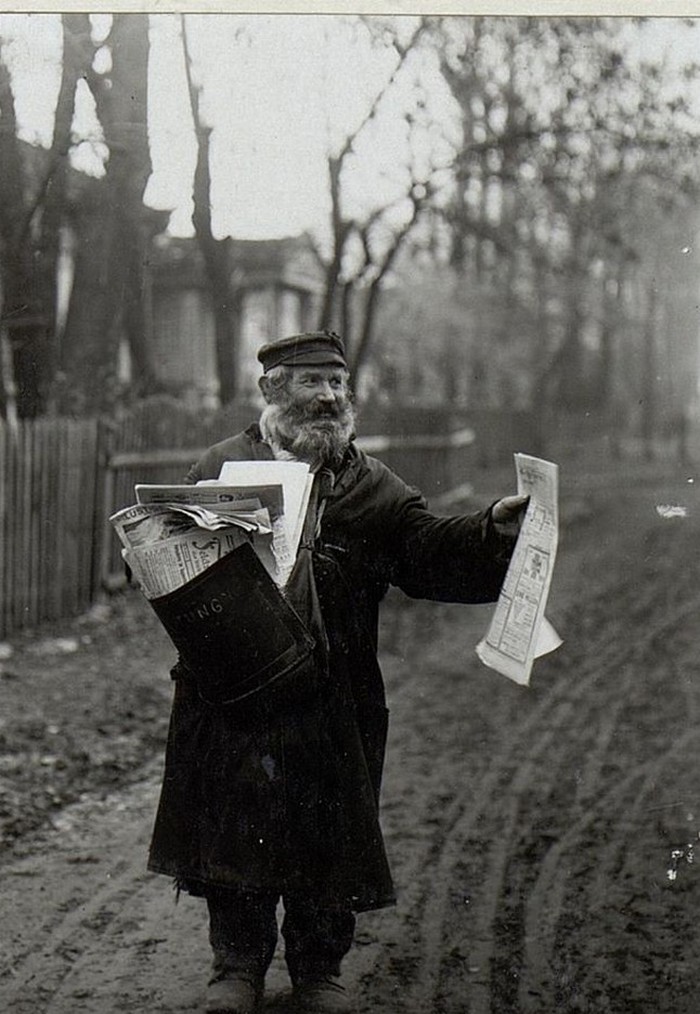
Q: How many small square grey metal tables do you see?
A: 0